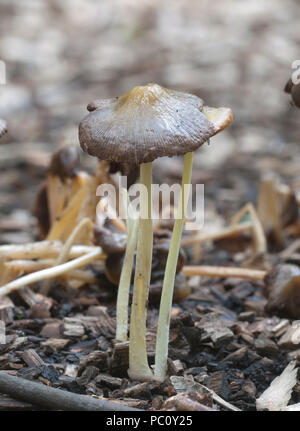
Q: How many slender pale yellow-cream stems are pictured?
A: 3